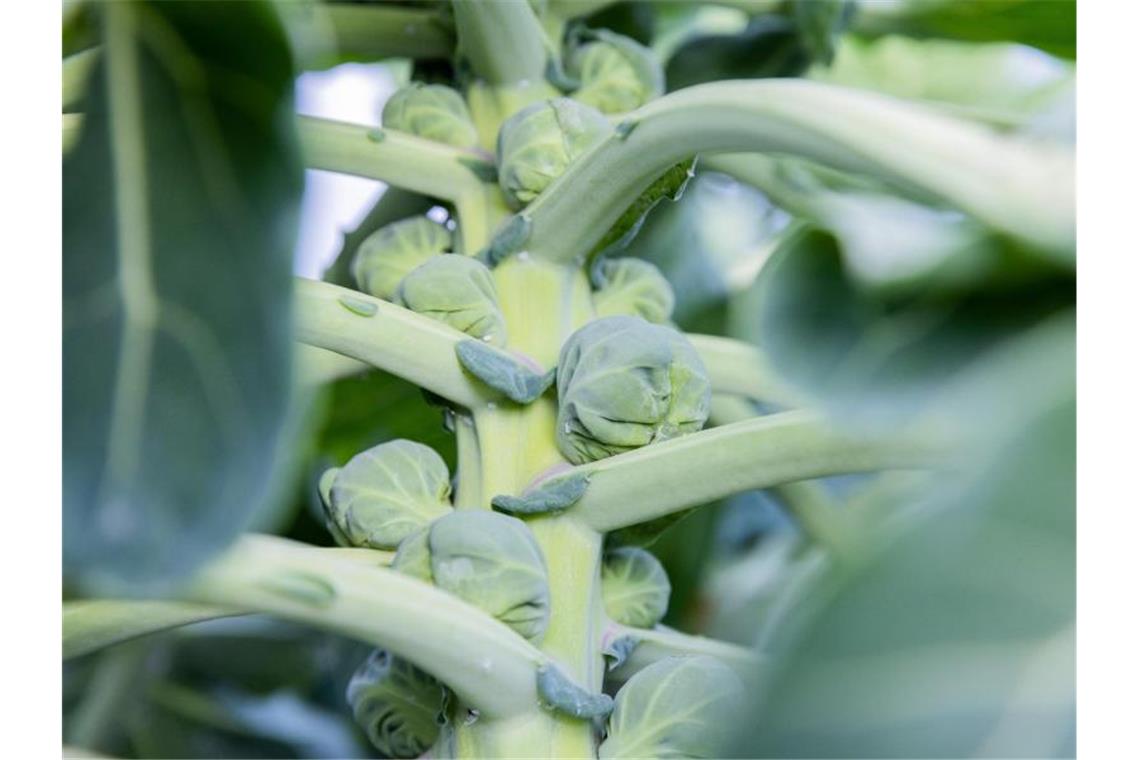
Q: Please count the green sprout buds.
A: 12